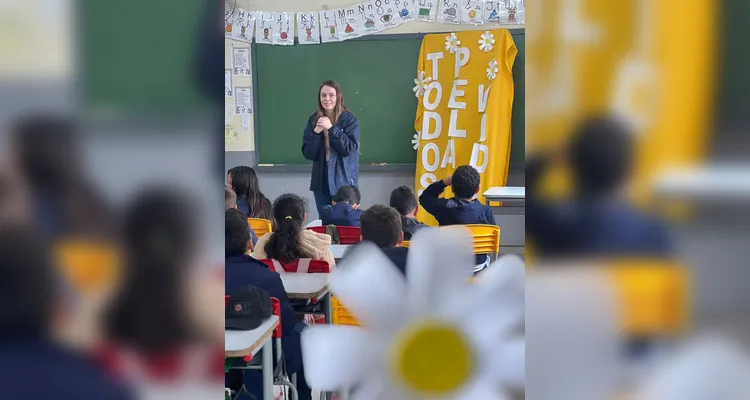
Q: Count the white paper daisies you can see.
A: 6